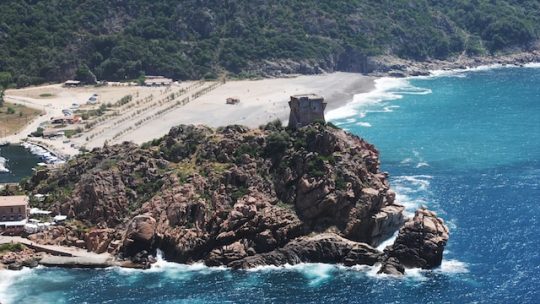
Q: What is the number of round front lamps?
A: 0